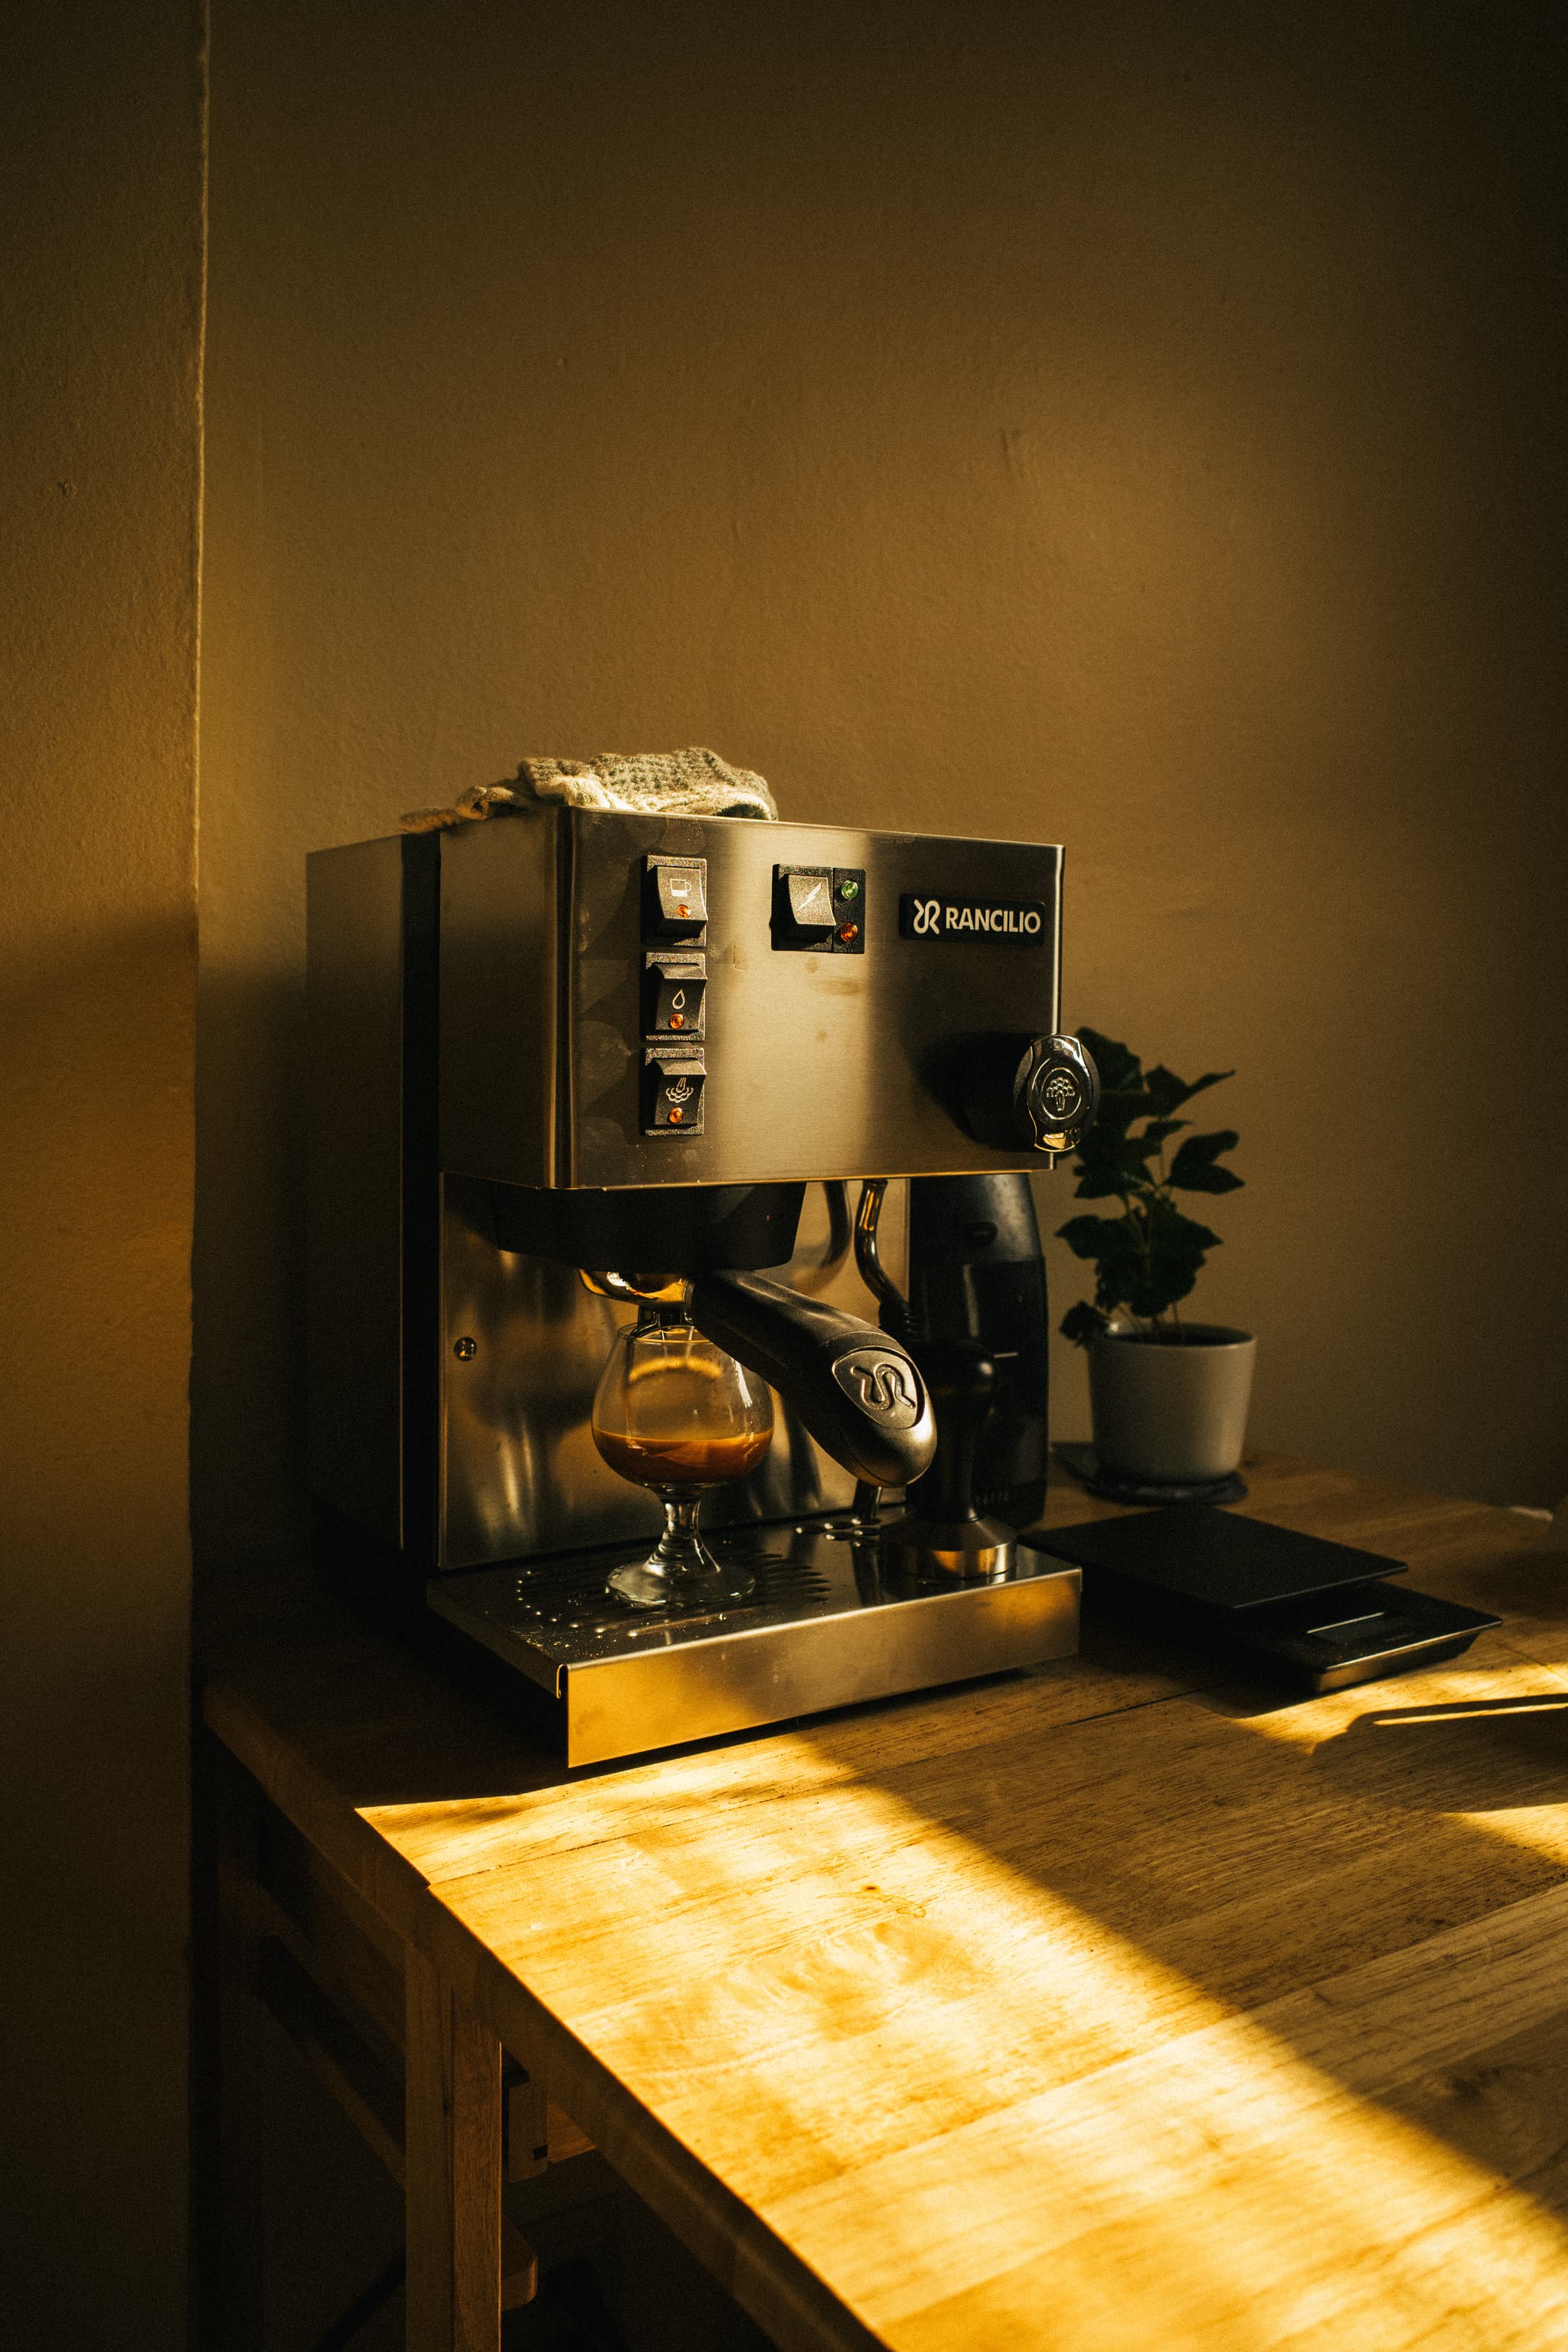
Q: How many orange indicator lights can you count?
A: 4